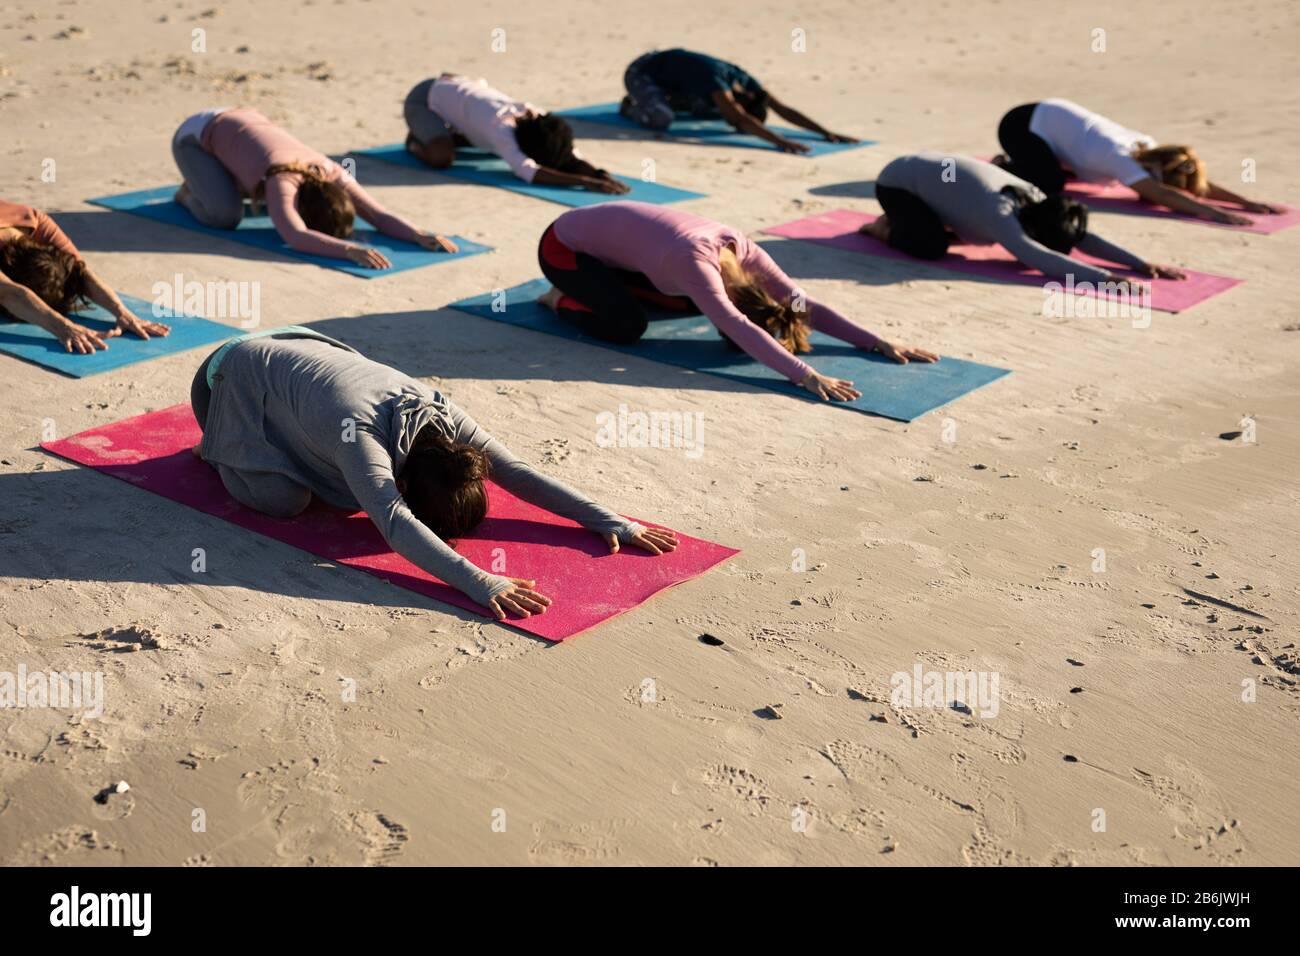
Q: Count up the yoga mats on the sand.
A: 8